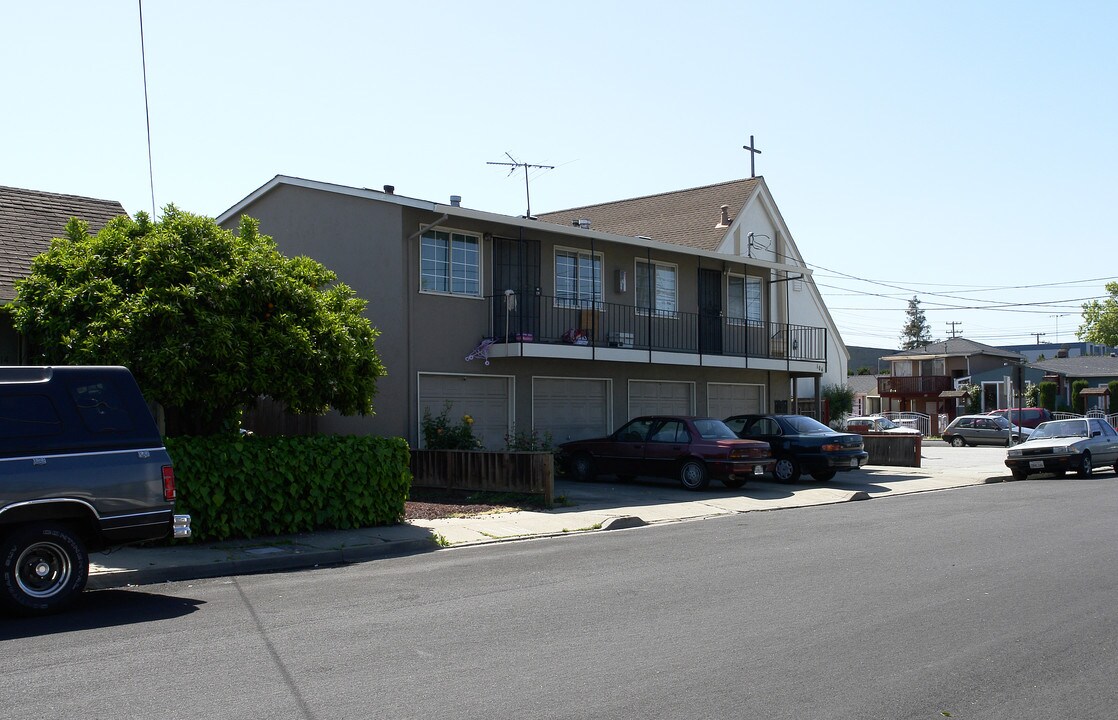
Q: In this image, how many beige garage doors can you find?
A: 4